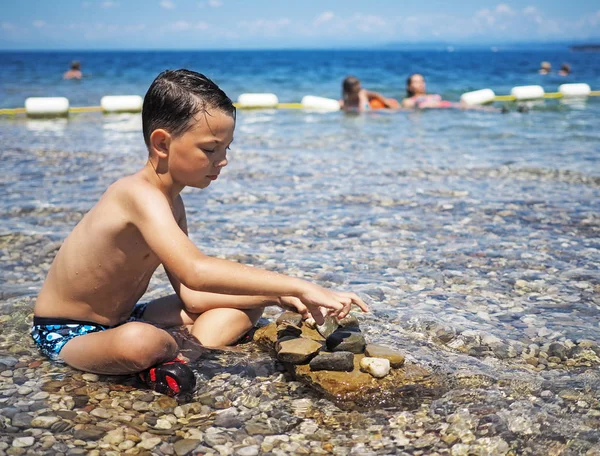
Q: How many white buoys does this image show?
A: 7